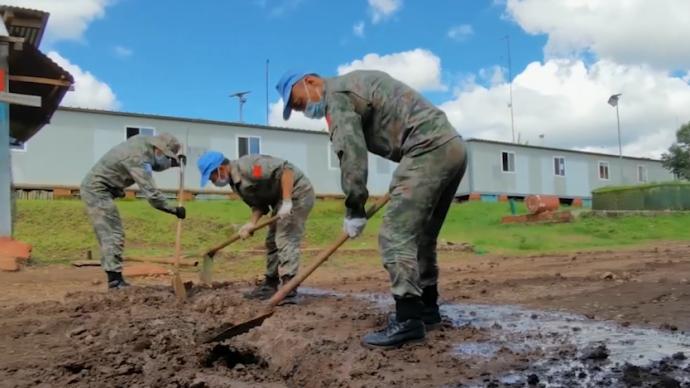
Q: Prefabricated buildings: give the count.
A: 2